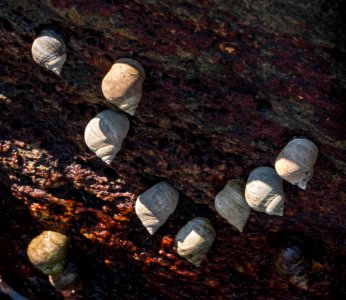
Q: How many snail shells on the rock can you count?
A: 11